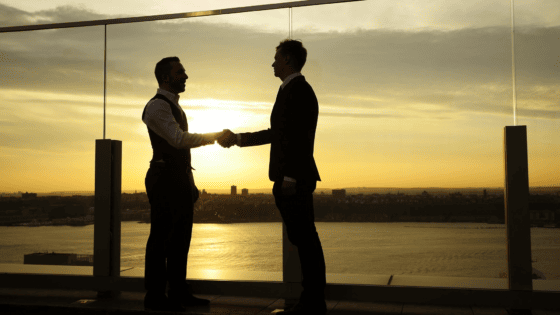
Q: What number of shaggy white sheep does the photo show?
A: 0